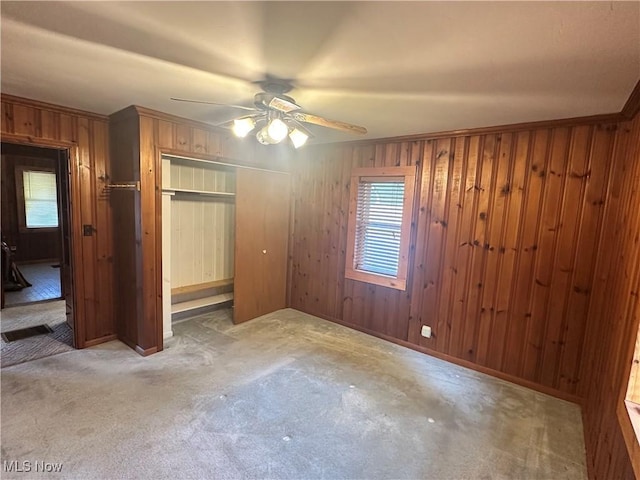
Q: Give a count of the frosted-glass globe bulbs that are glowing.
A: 3